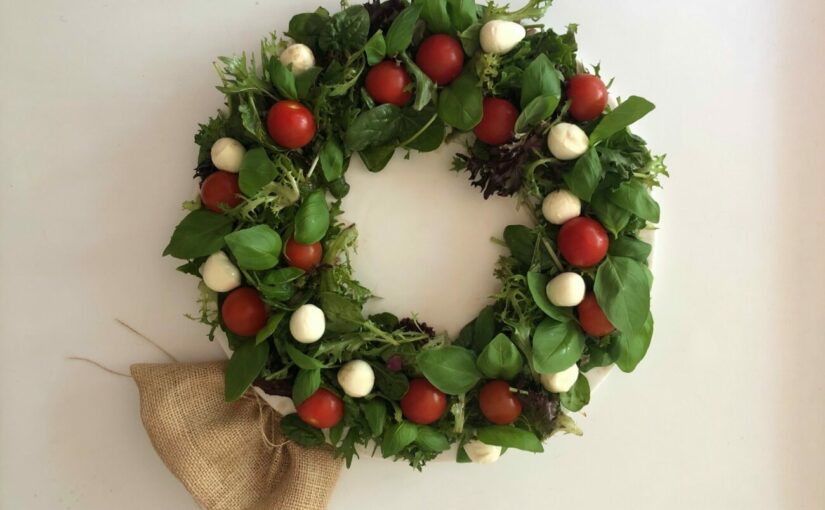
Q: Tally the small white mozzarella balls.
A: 11